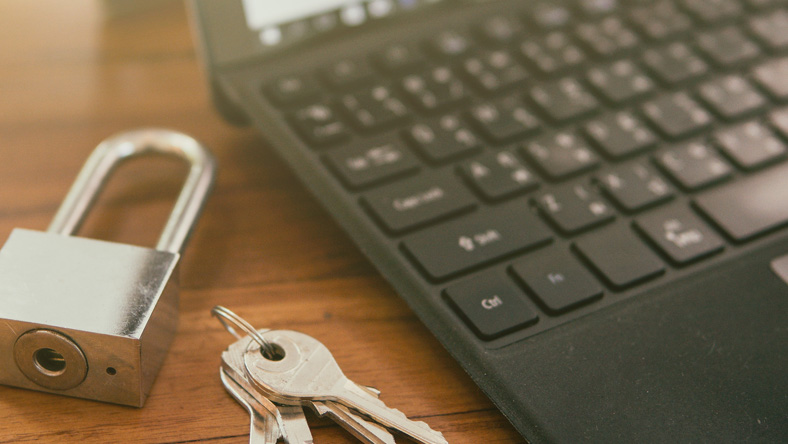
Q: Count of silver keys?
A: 4